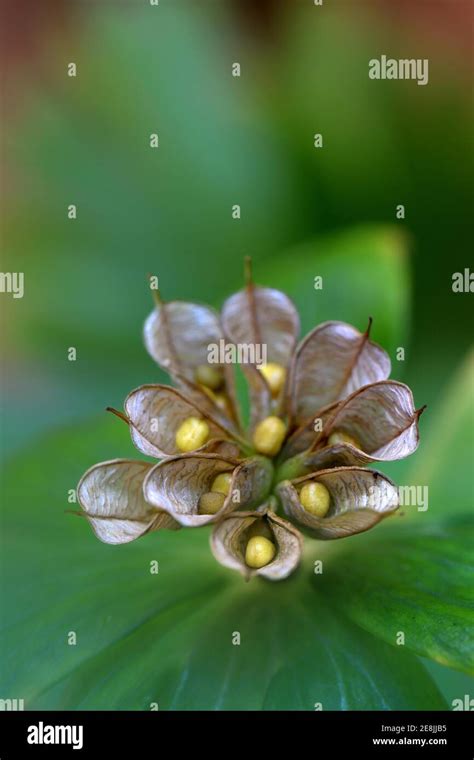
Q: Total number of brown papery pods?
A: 9